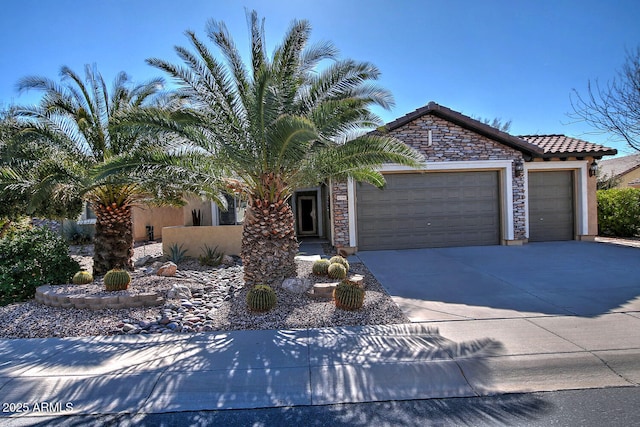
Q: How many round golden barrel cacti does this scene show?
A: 7